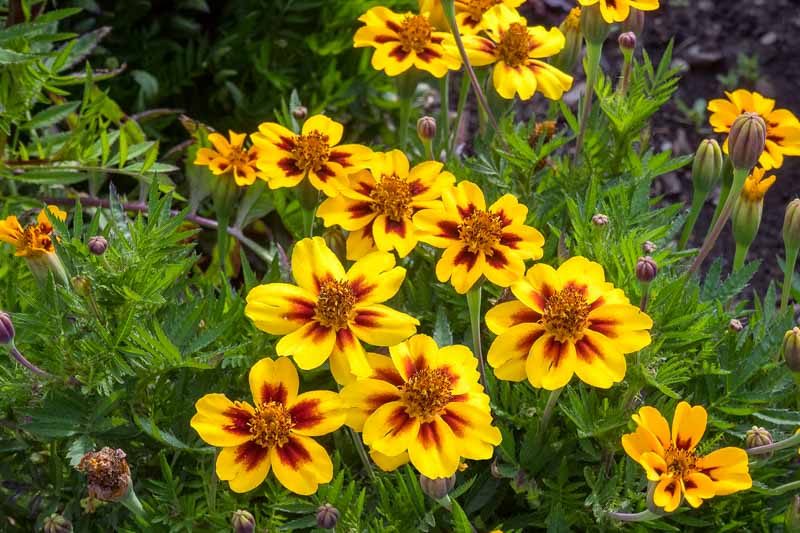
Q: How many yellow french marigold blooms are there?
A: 15